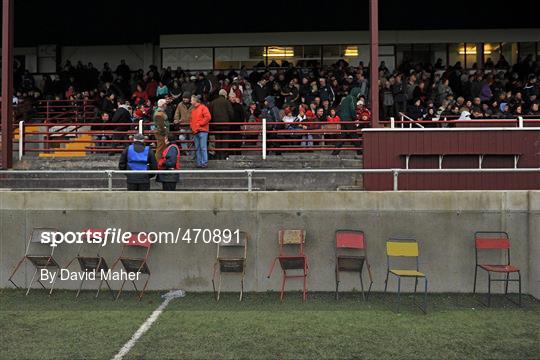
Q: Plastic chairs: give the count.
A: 8